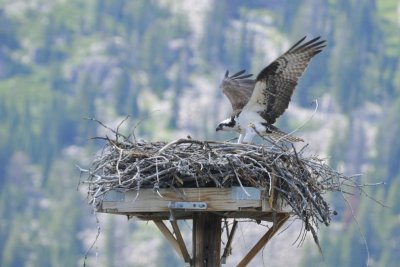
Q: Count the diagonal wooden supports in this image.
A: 4